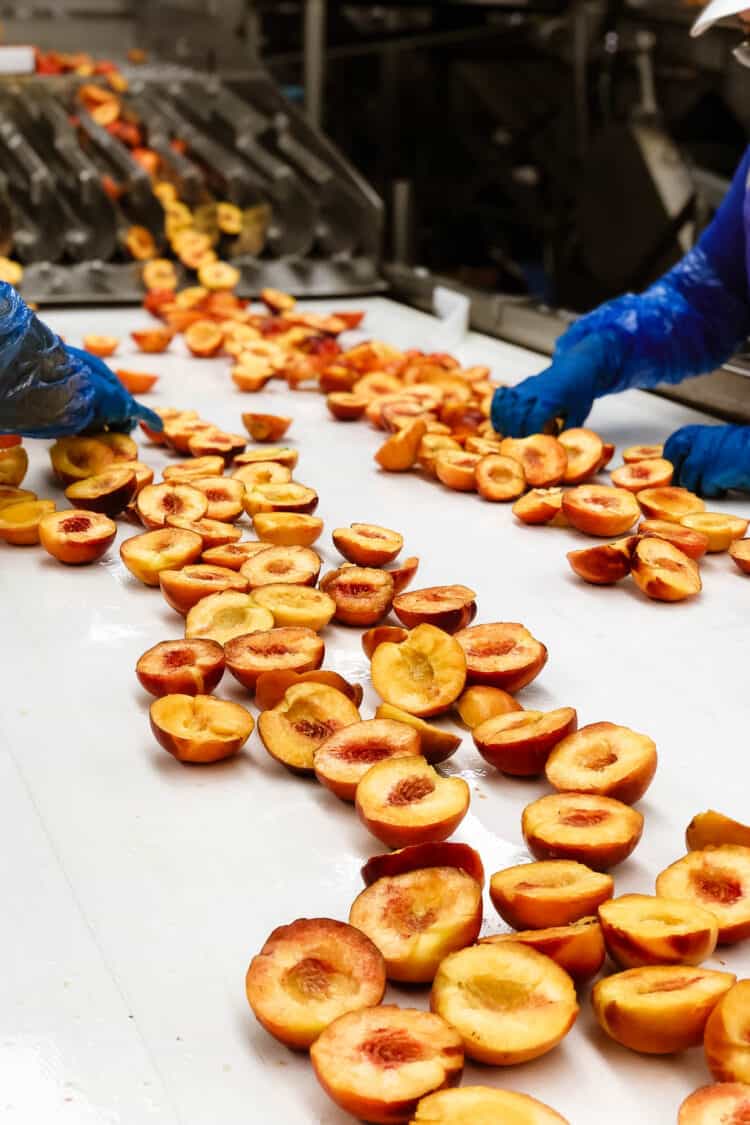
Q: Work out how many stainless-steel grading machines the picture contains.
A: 1